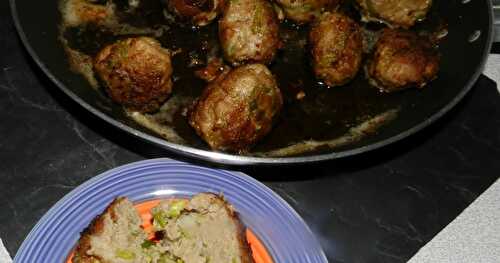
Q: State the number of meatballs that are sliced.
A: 1